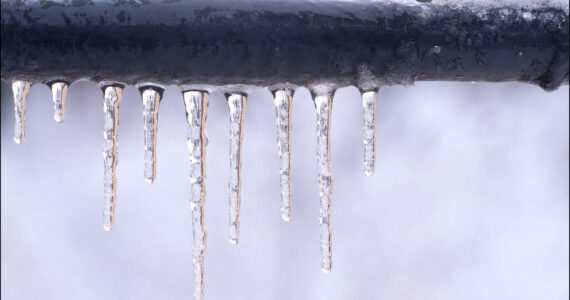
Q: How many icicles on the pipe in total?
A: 9